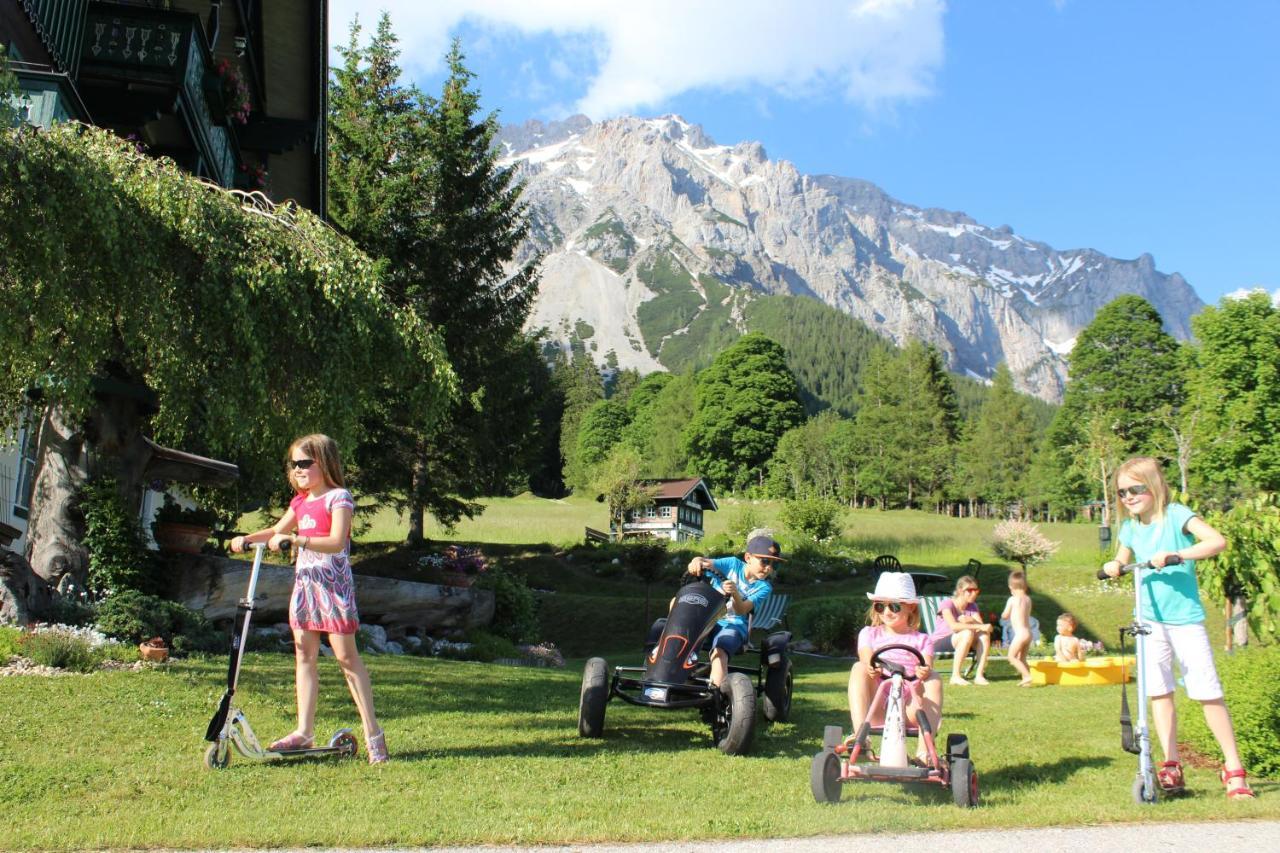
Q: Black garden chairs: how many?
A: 2